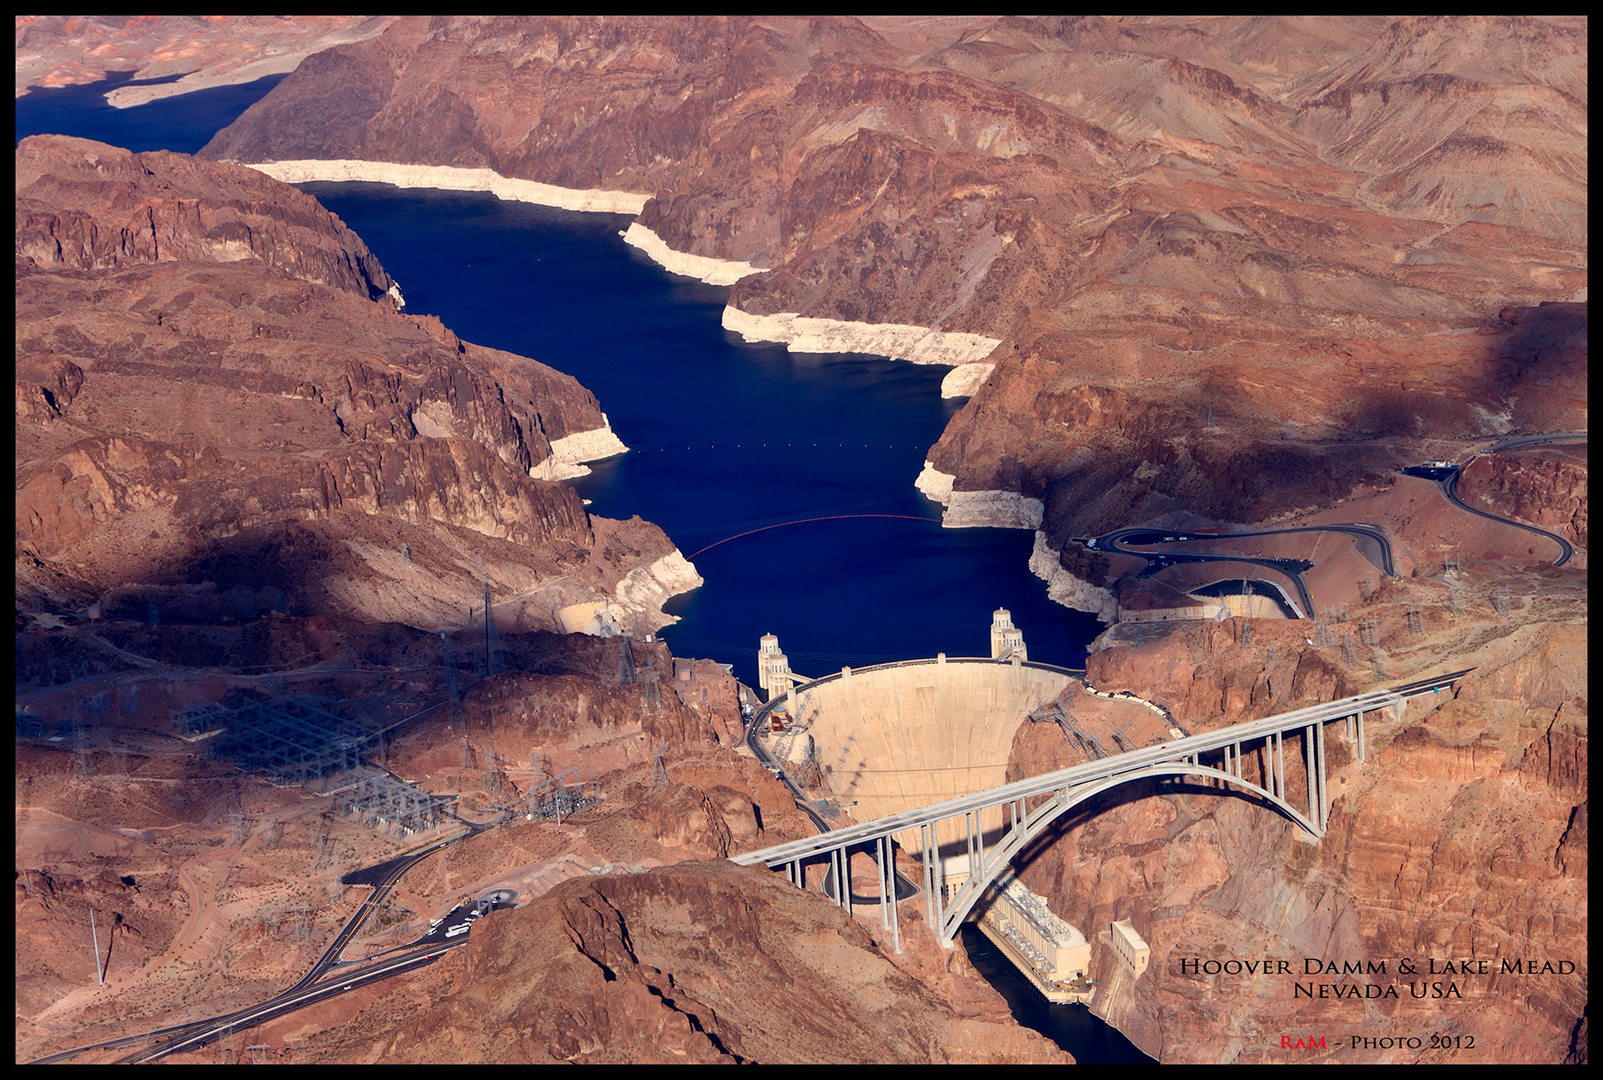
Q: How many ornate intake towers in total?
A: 4